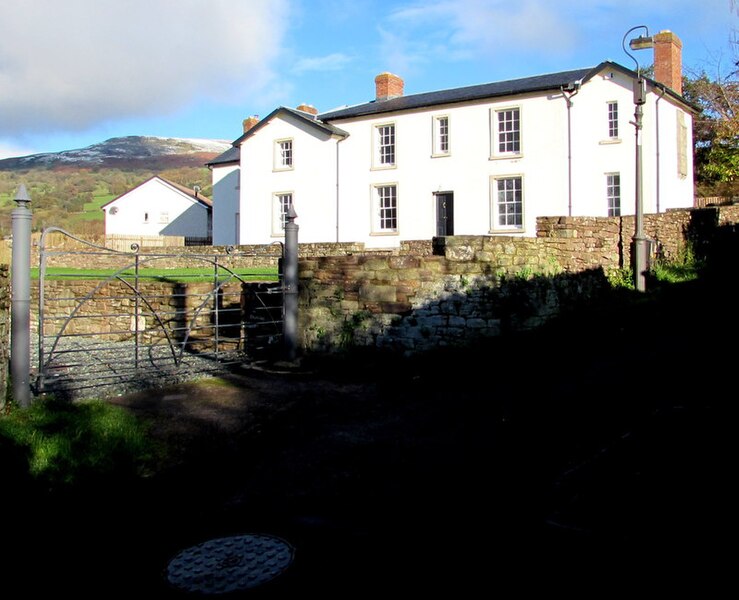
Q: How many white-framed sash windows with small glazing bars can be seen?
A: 9